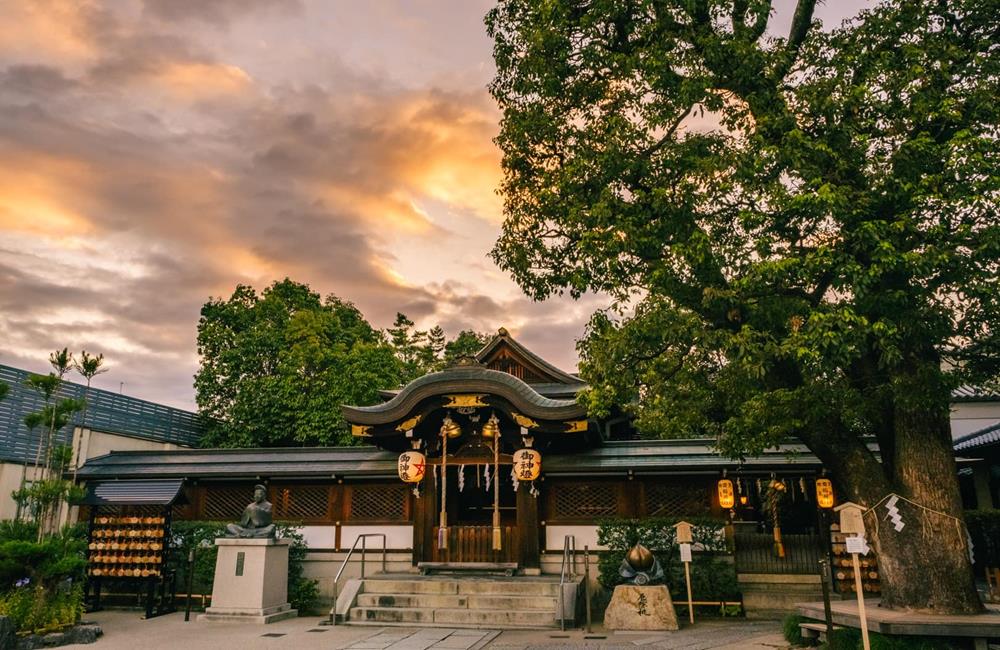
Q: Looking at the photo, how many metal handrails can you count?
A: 2